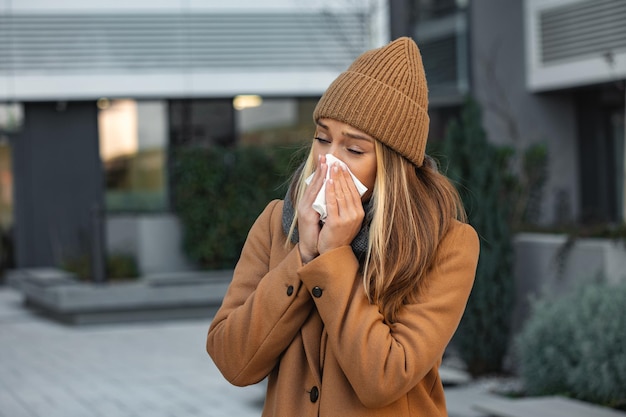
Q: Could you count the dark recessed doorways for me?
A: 1